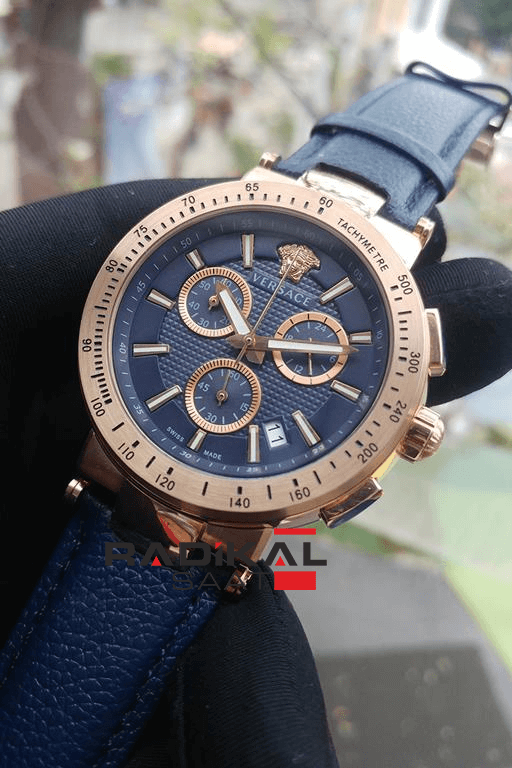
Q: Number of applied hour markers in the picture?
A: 11